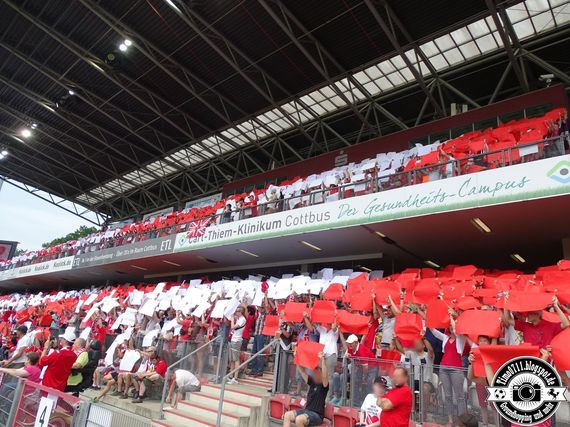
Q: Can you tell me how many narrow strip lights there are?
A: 9